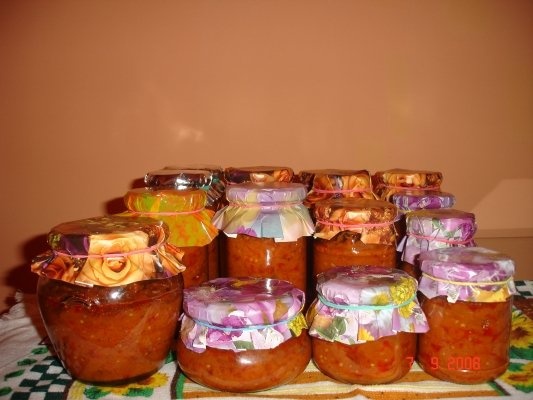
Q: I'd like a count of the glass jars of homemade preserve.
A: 14